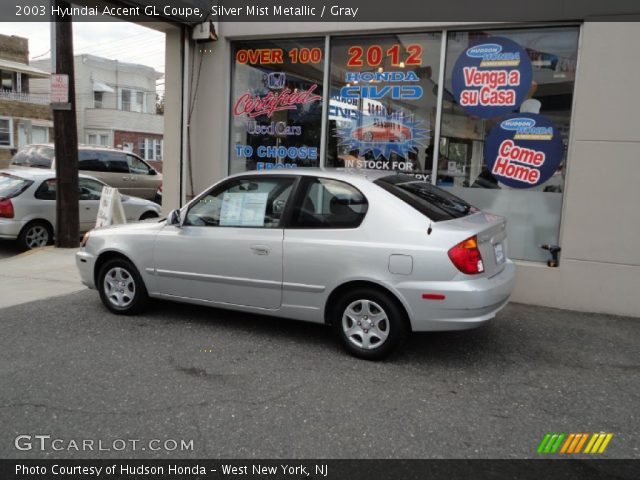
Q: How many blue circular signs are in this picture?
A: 2